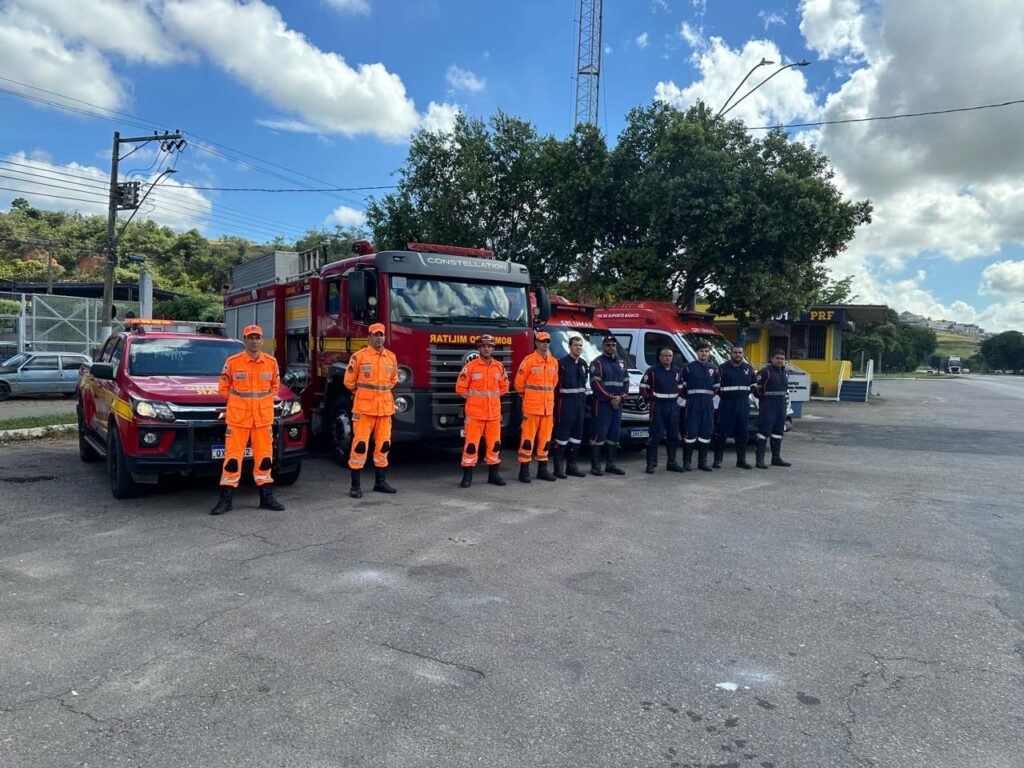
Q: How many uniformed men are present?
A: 10